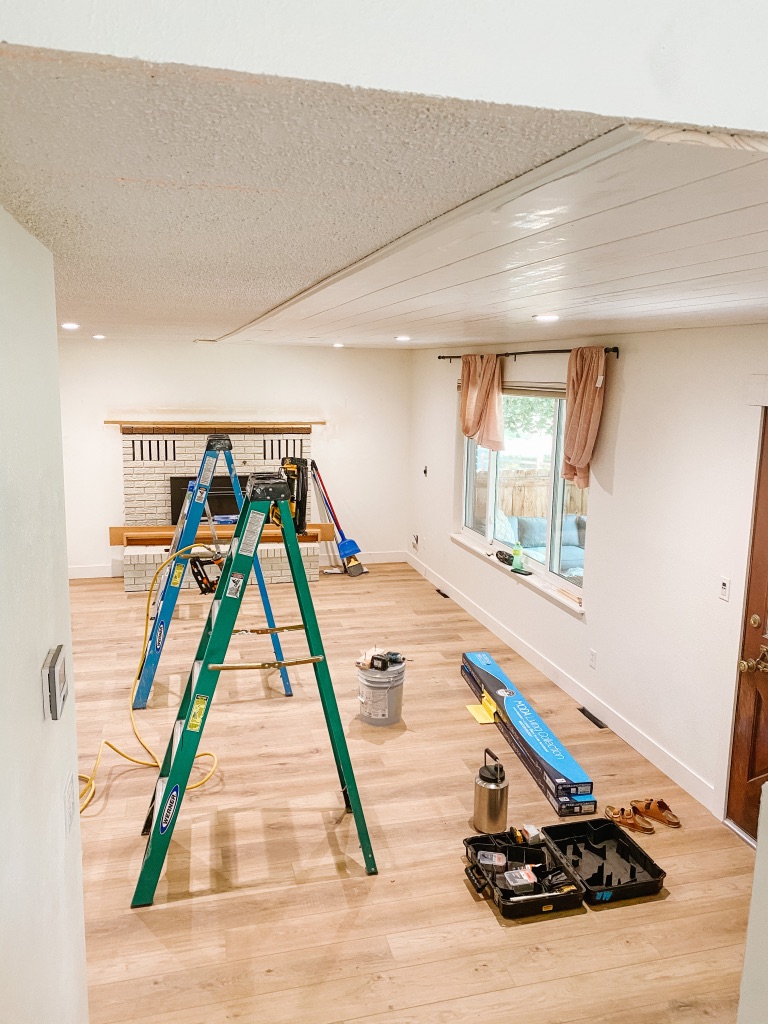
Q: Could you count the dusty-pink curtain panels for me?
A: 2